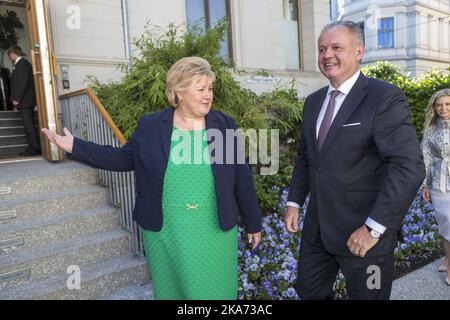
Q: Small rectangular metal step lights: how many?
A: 4